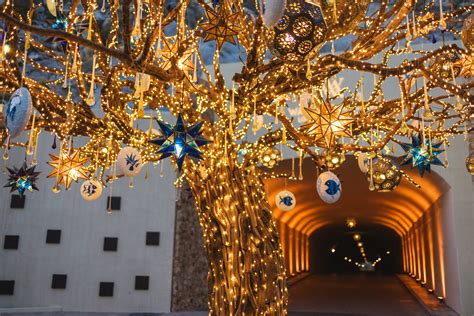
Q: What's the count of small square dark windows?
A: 10